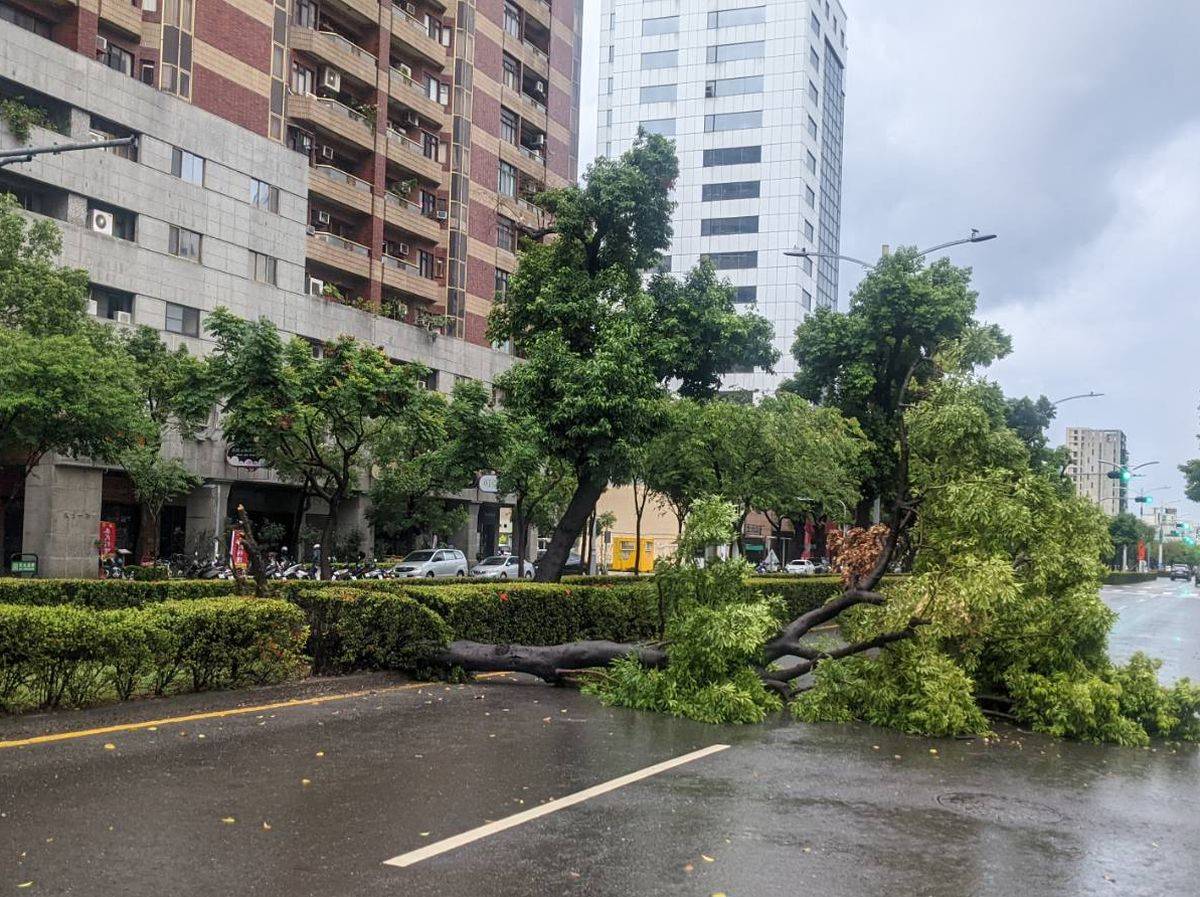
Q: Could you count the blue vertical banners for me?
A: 0